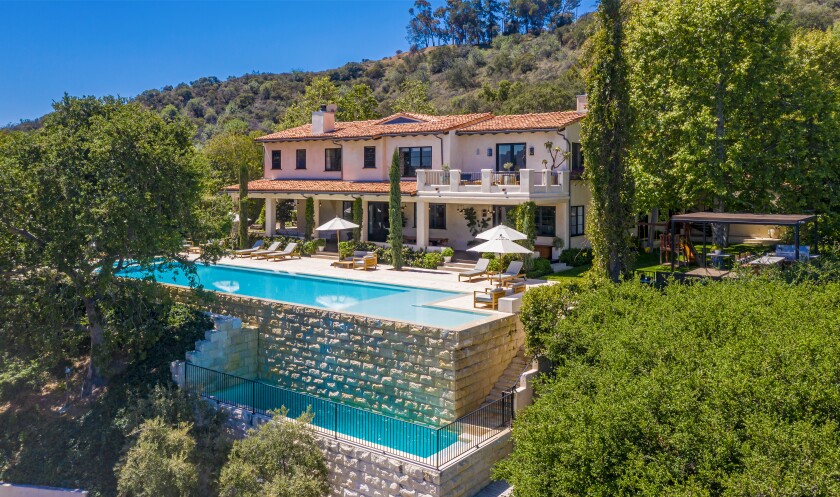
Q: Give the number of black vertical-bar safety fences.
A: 1